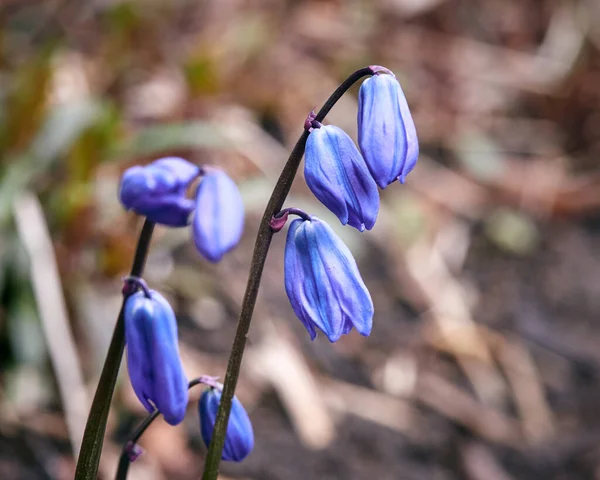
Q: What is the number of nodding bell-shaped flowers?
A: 7